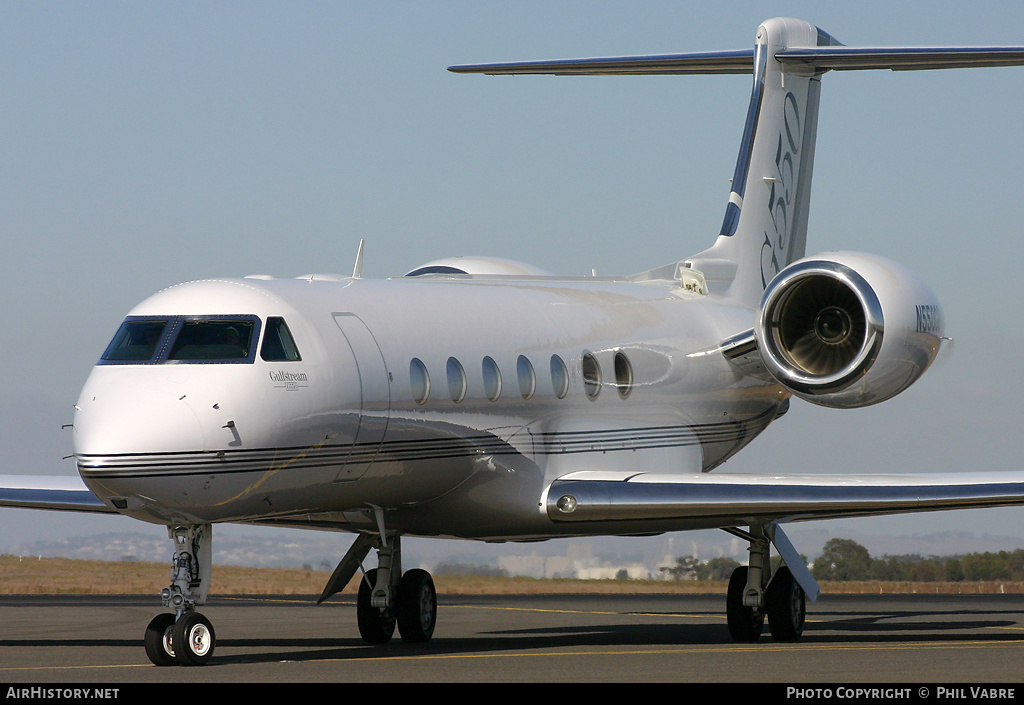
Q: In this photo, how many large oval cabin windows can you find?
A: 7